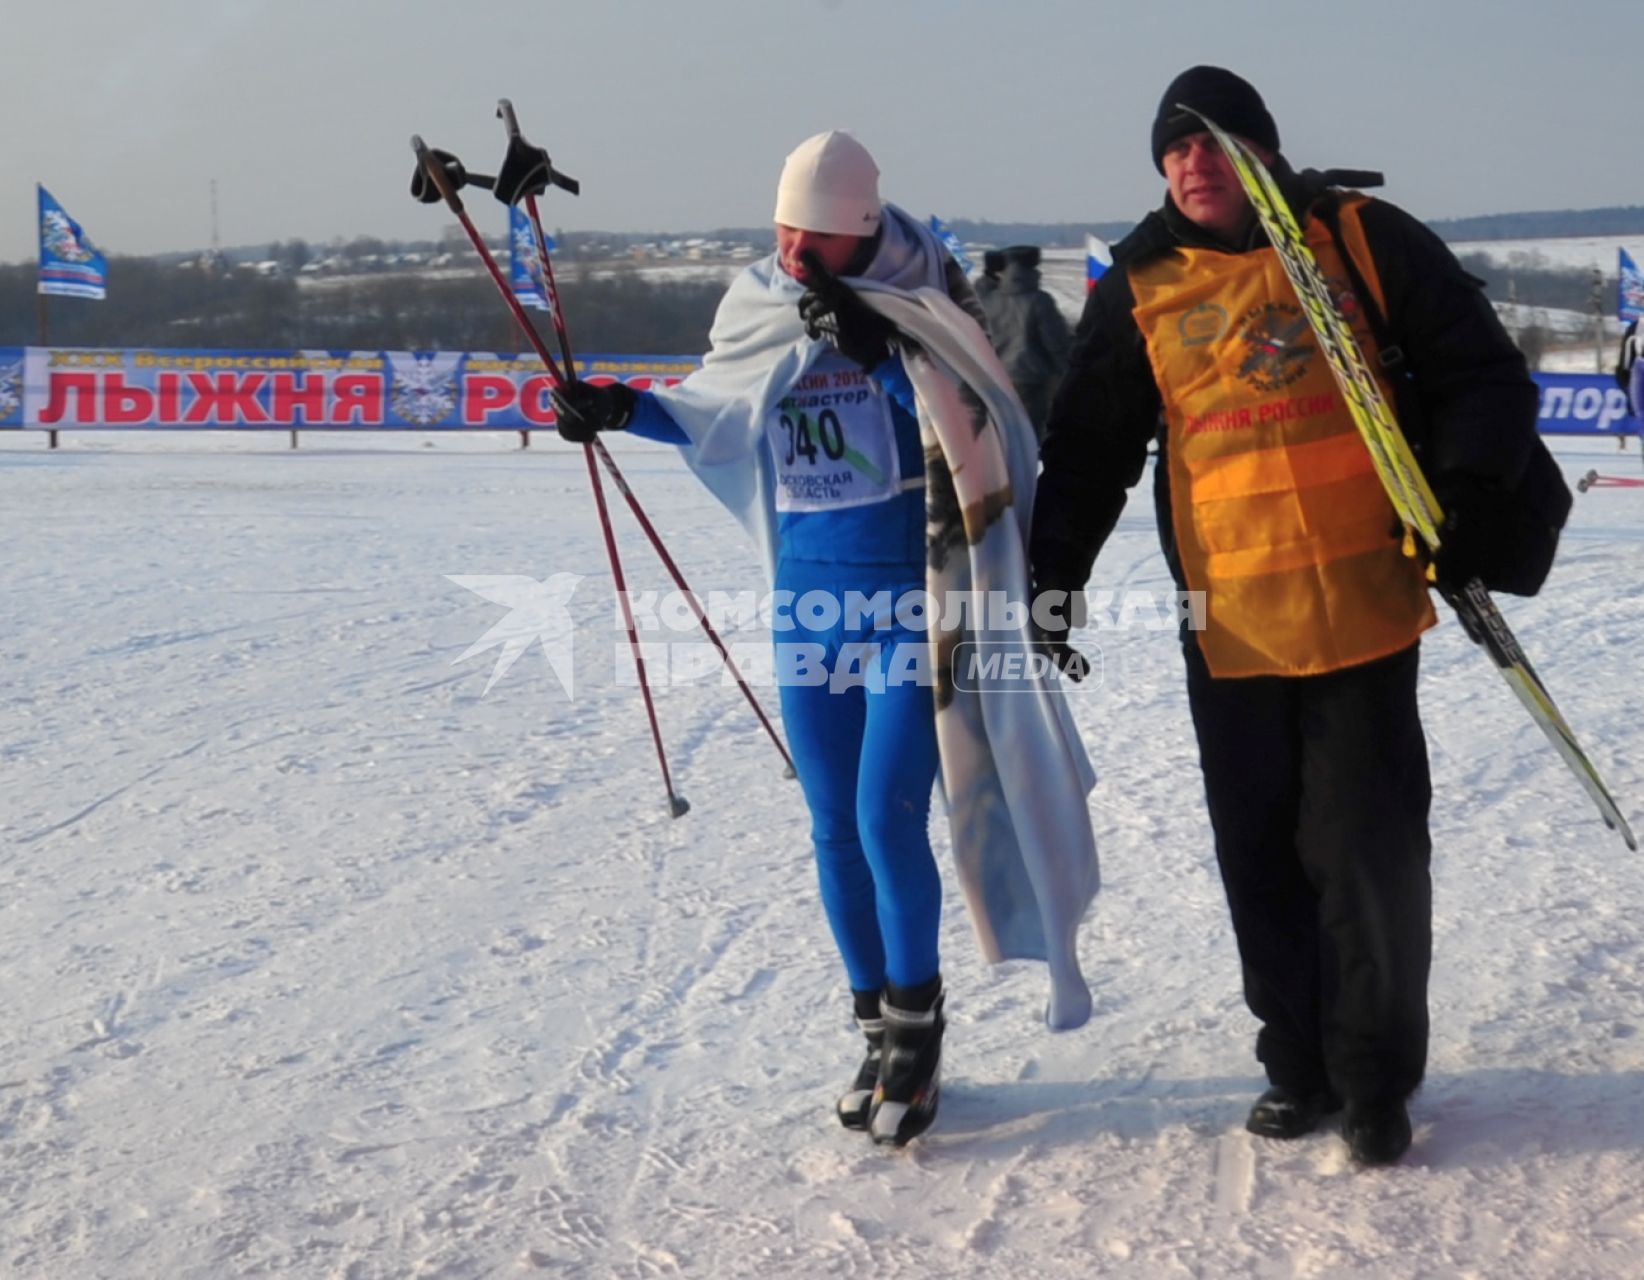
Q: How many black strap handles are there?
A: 2